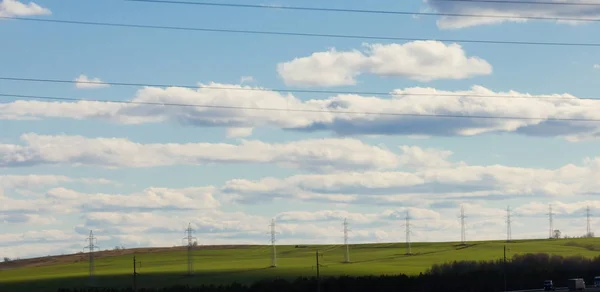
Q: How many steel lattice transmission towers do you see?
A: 9